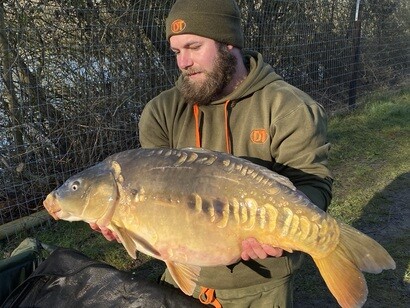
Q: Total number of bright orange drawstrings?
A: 3